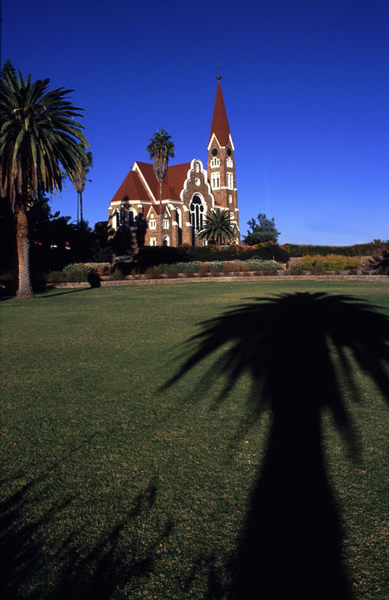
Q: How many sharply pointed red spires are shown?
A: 1